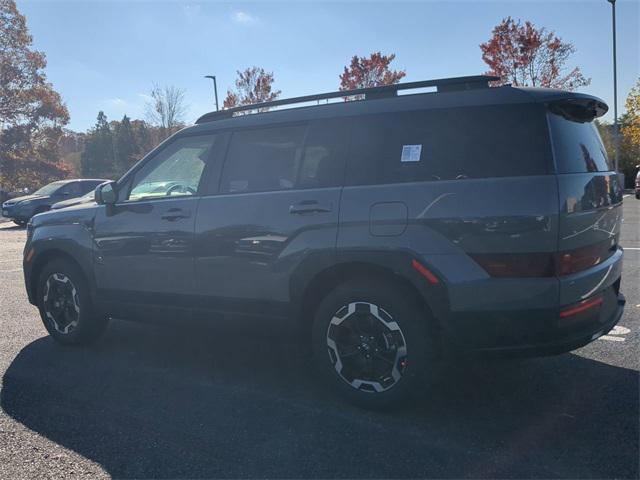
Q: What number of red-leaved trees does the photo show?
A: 3